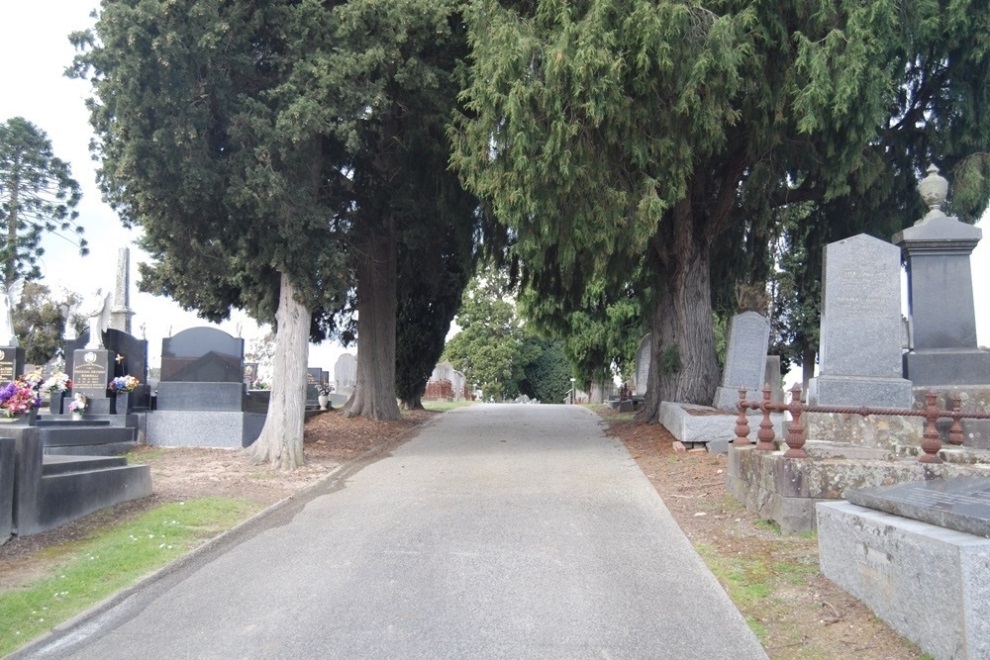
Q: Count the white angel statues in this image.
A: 2